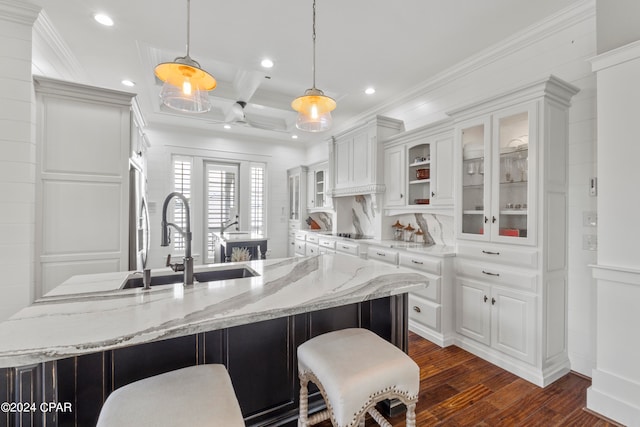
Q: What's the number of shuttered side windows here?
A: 2